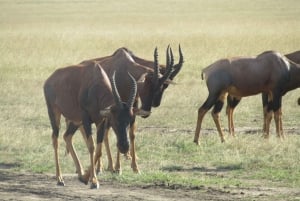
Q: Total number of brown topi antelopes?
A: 5